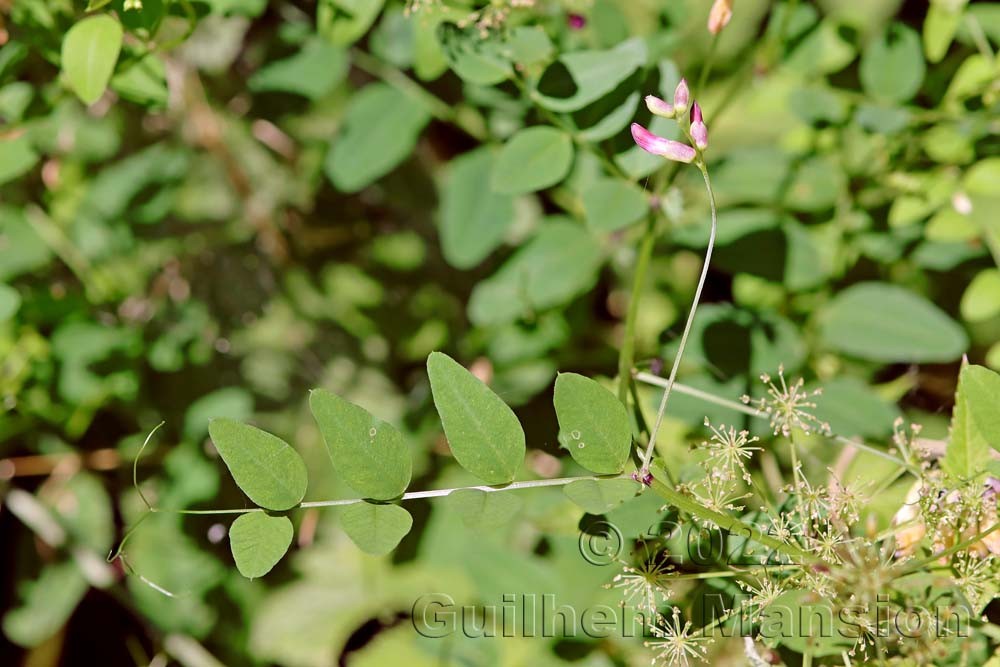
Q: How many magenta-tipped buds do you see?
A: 4